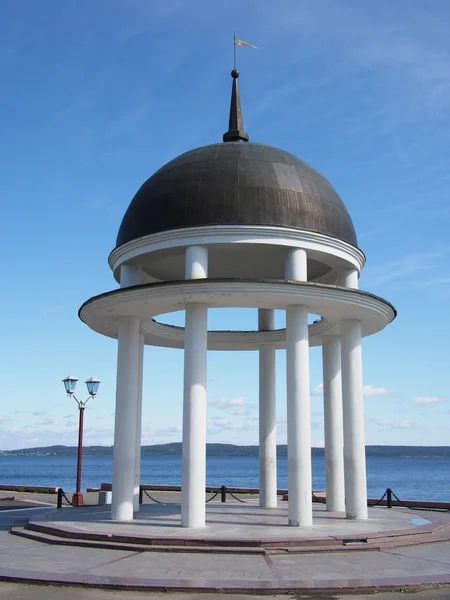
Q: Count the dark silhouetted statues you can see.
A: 0